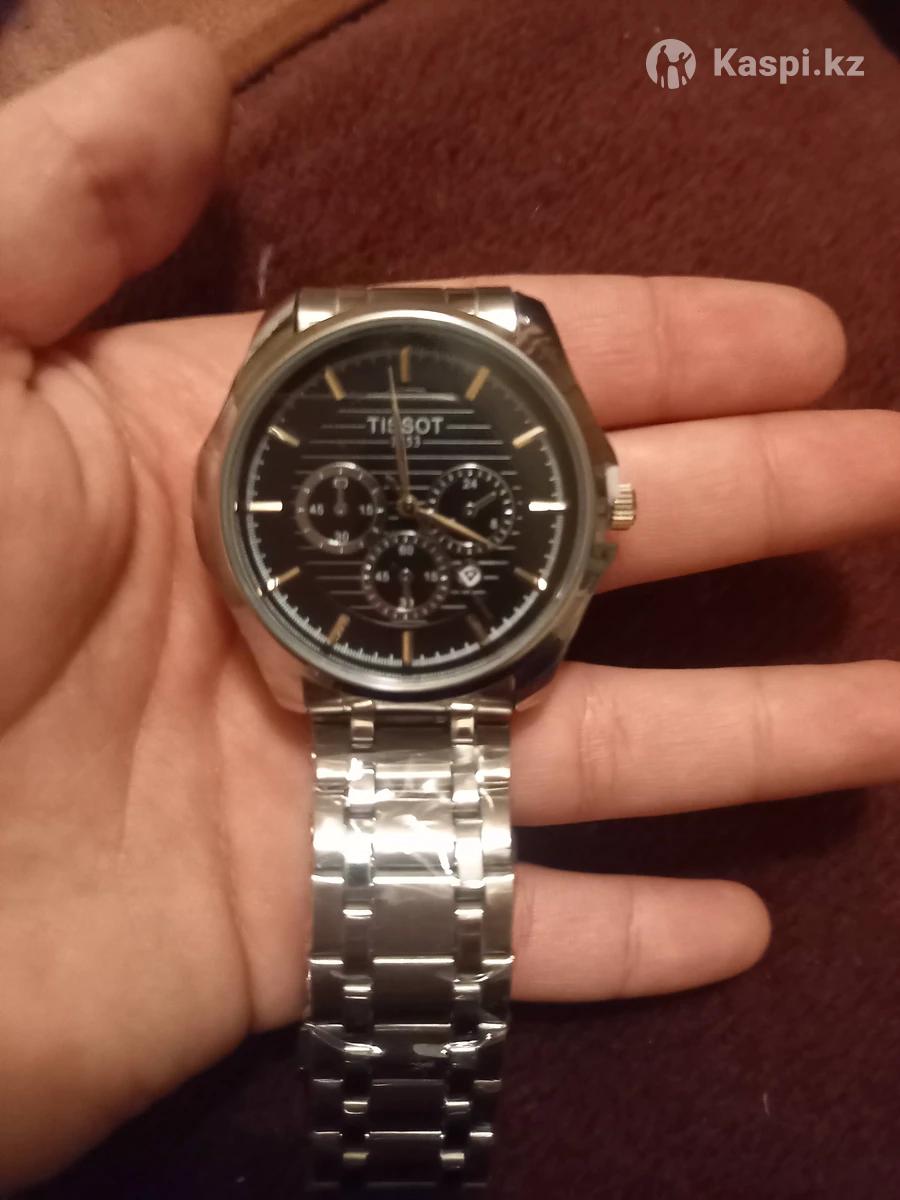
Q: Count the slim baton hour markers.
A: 12